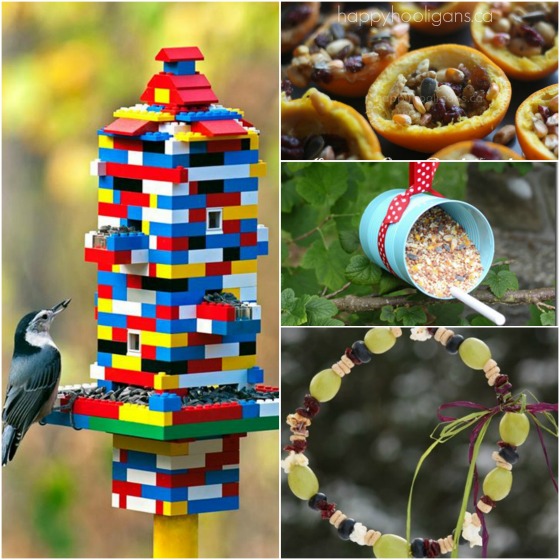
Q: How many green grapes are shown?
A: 7